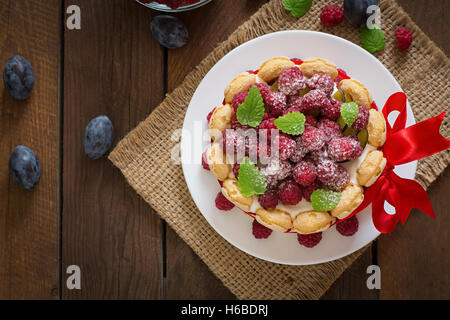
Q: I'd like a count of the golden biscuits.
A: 12